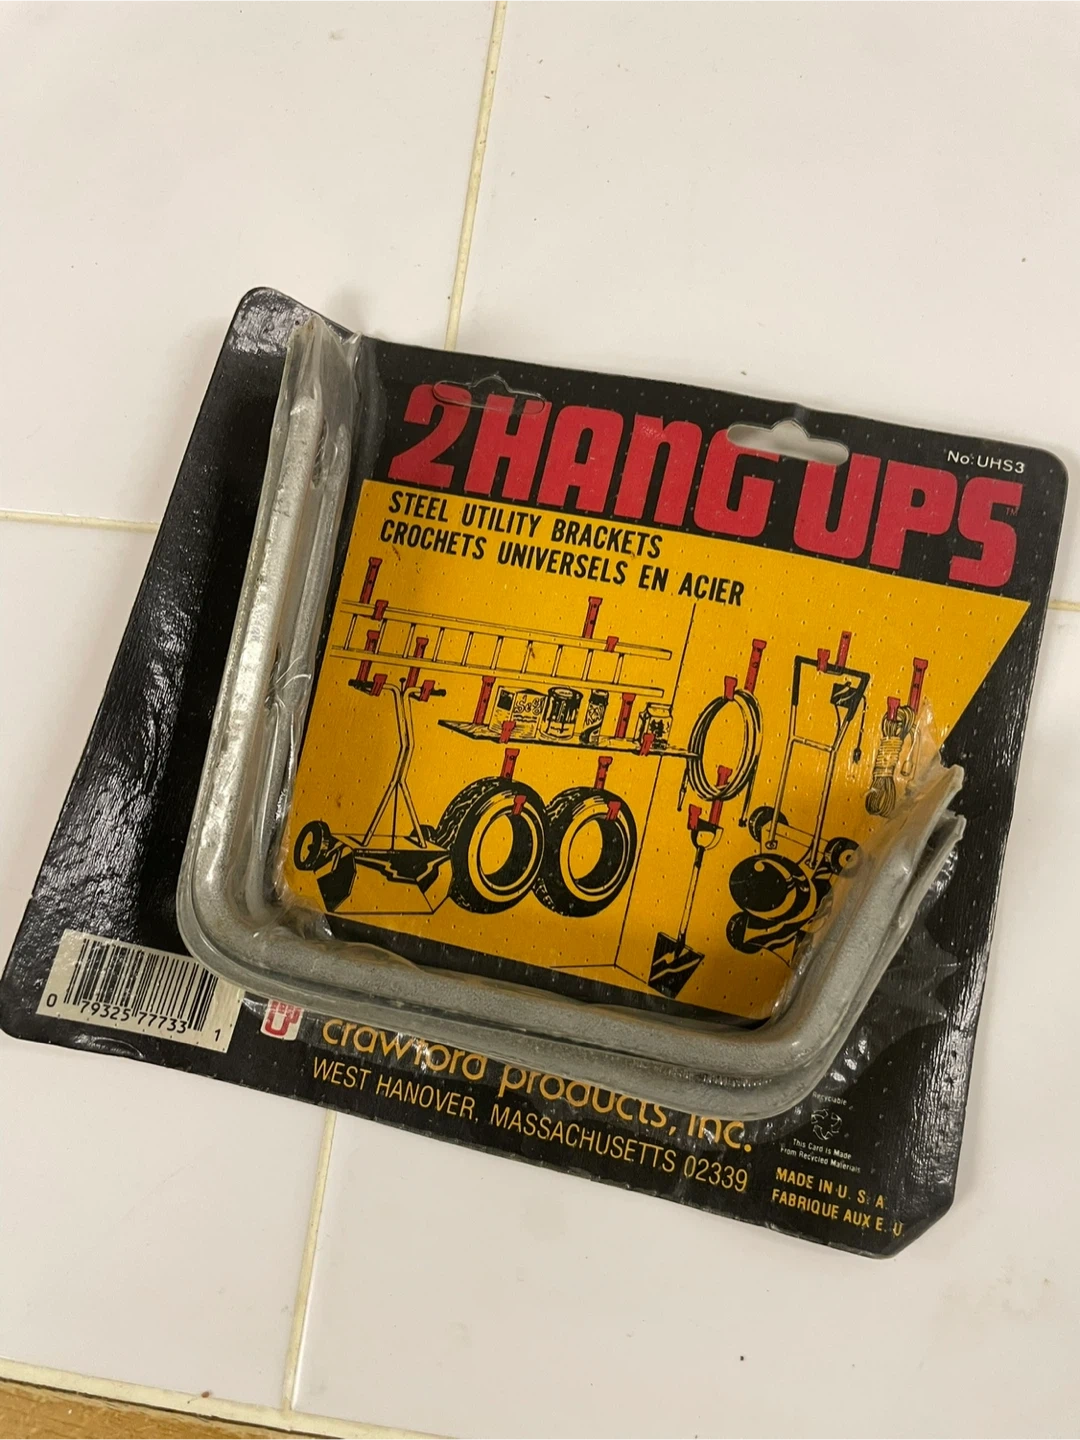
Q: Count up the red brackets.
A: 12